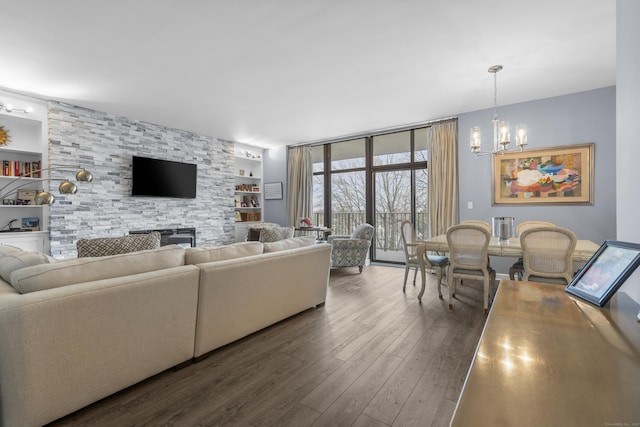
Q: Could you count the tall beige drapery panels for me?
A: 2